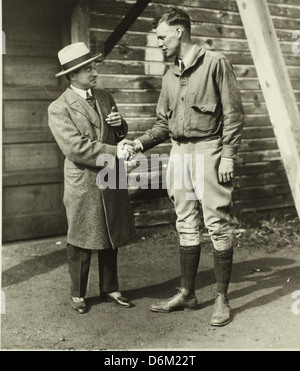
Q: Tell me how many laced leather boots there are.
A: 2